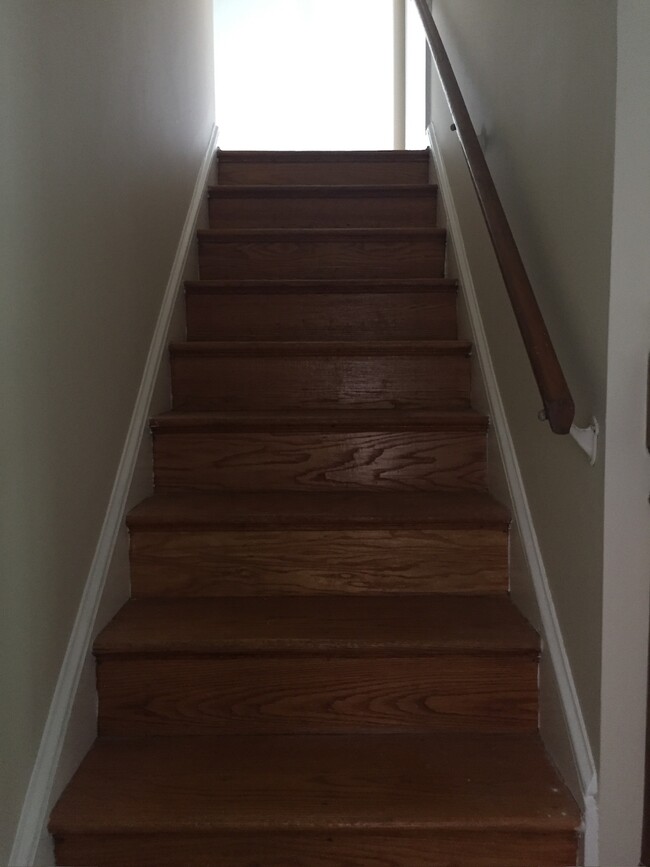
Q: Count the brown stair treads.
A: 9